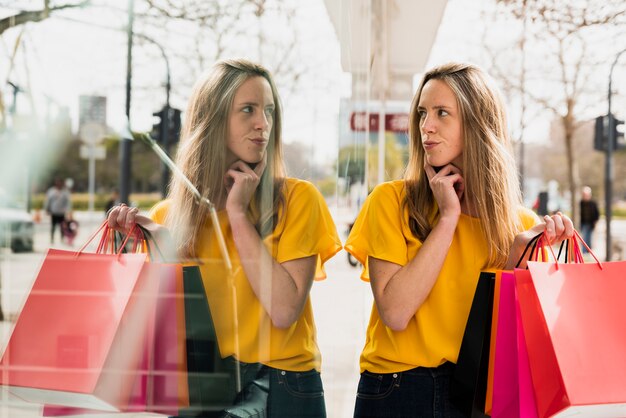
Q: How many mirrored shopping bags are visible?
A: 4